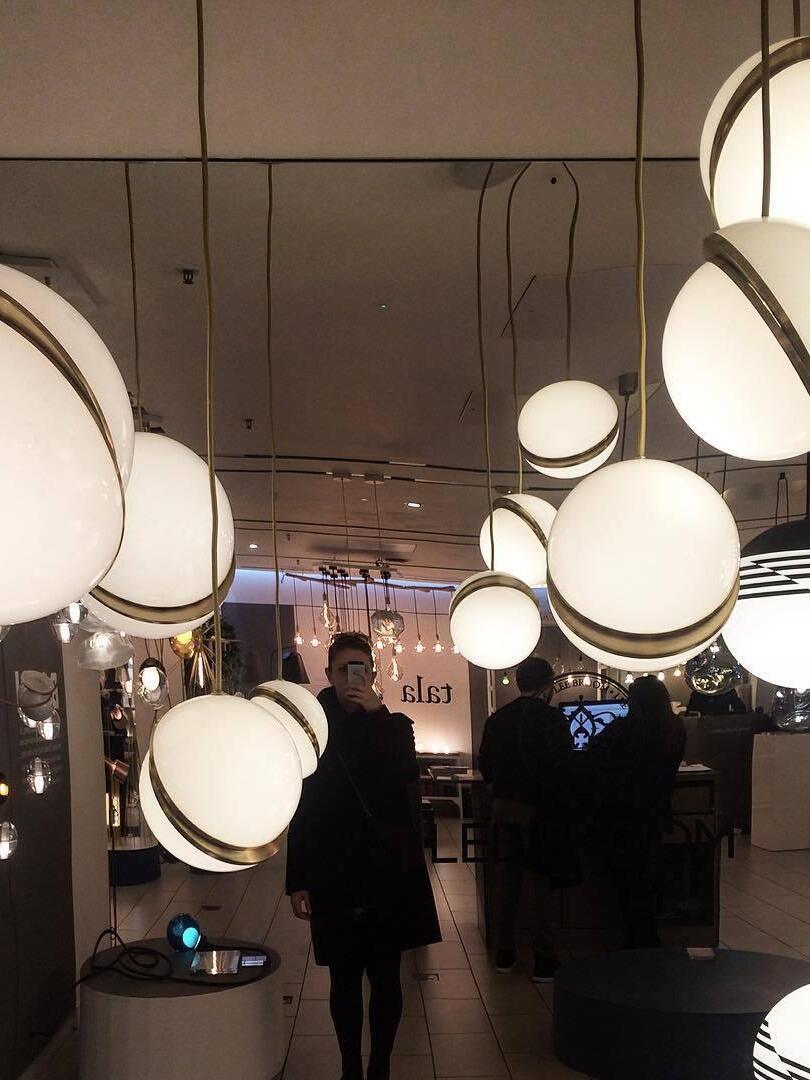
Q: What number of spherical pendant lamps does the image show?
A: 12